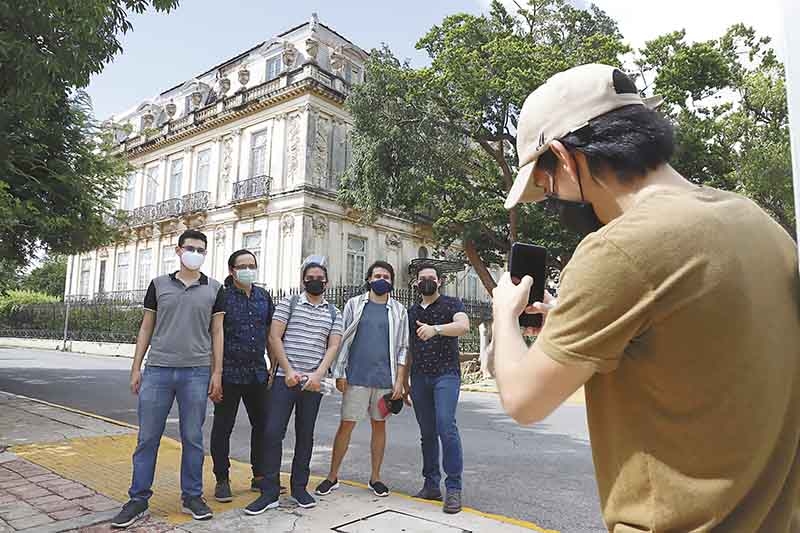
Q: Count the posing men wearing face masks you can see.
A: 5